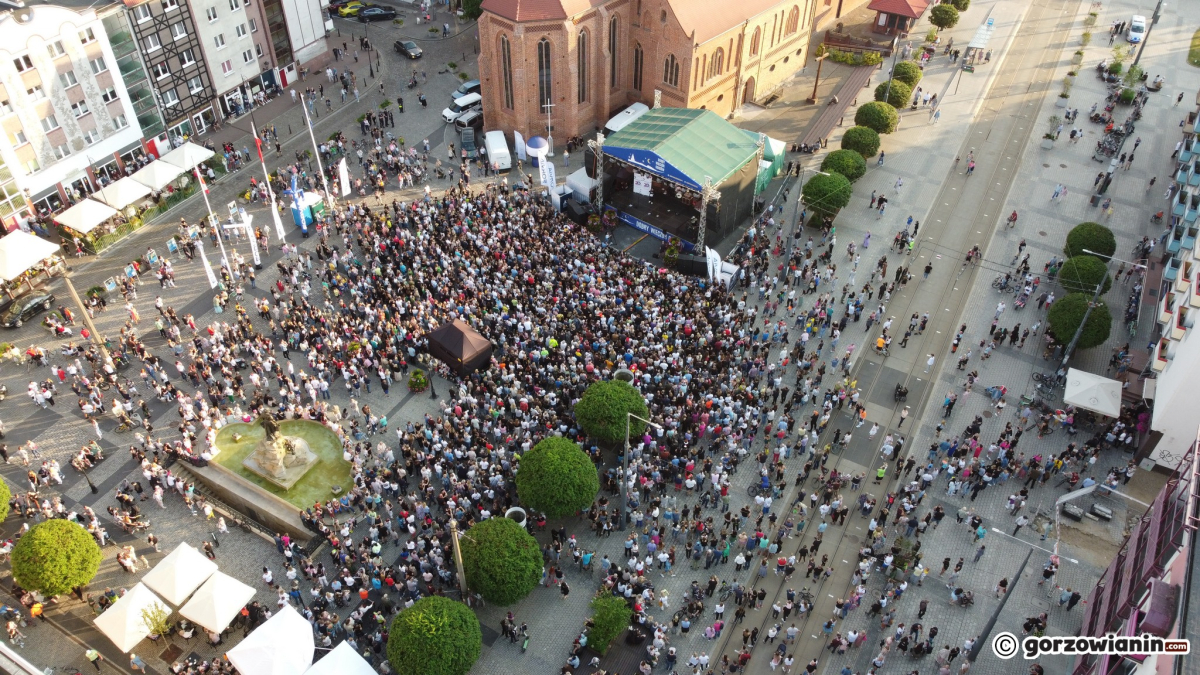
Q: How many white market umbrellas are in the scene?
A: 11